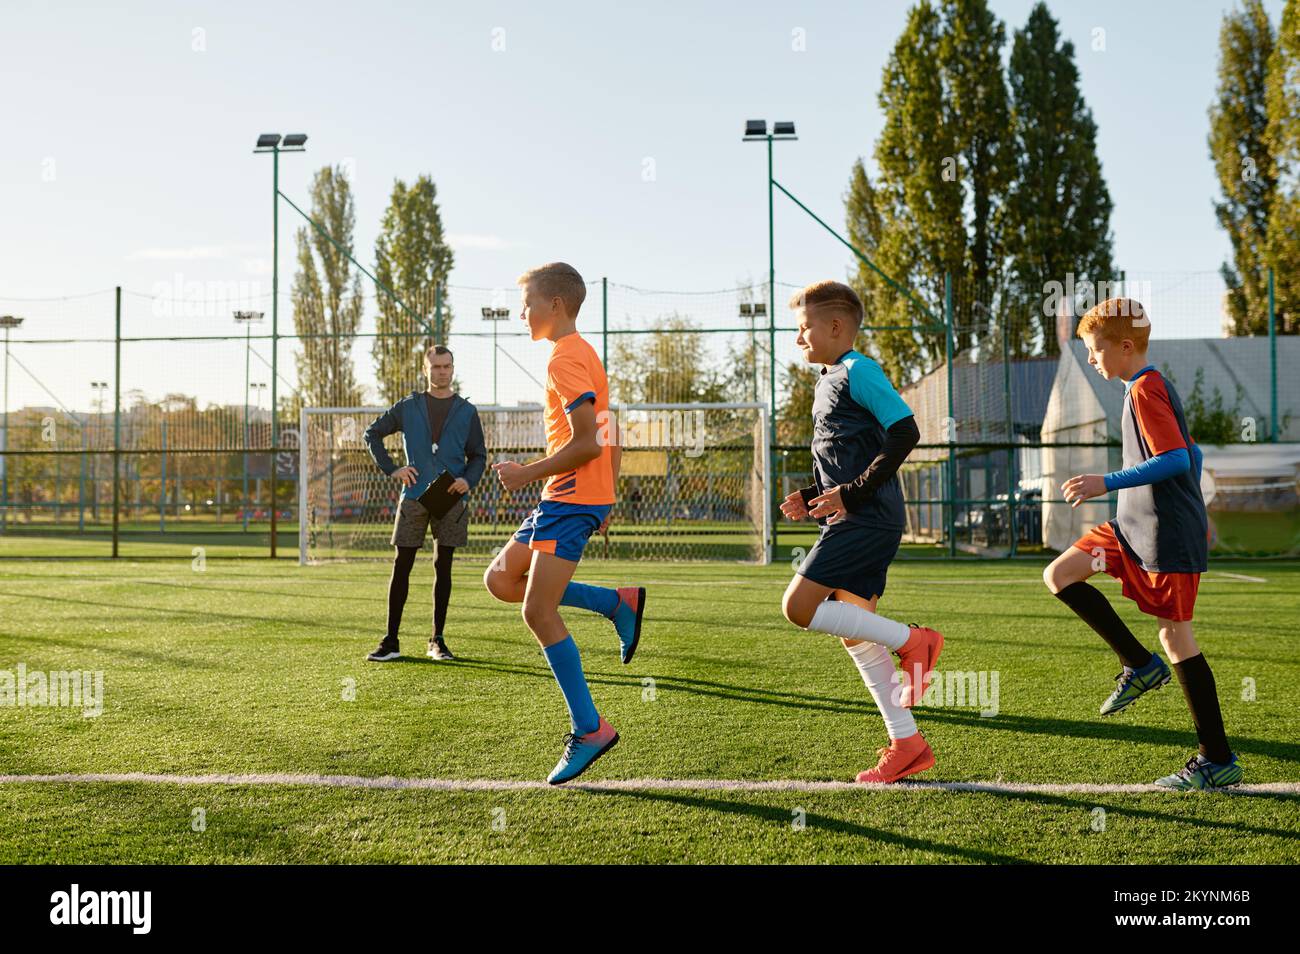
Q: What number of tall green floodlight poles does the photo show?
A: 2